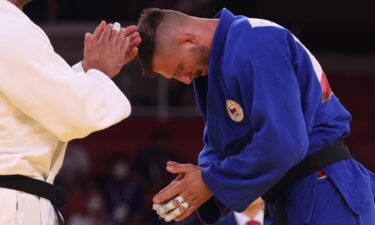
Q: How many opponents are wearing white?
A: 1